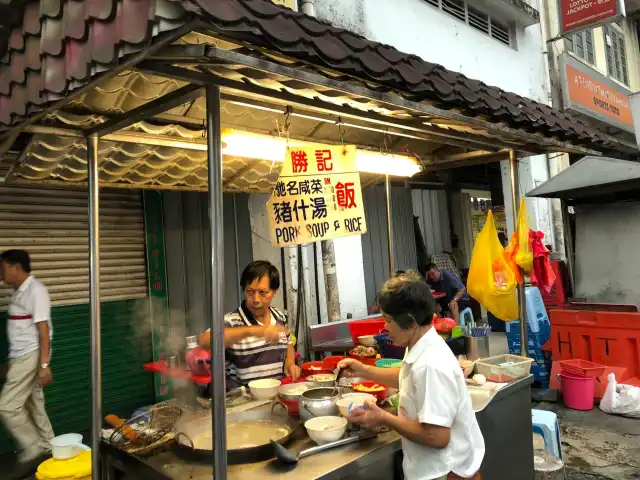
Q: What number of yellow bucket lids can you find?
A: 1